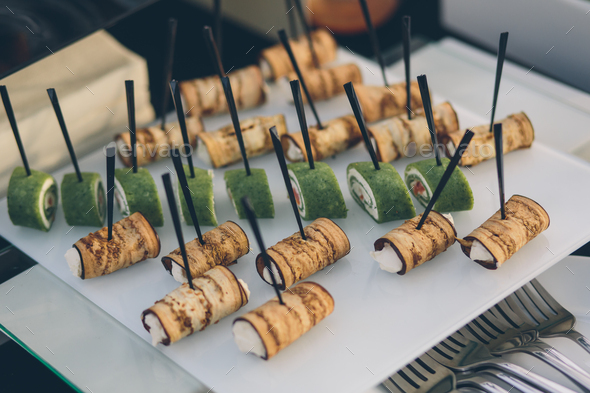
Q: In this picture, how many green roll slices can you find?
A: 8